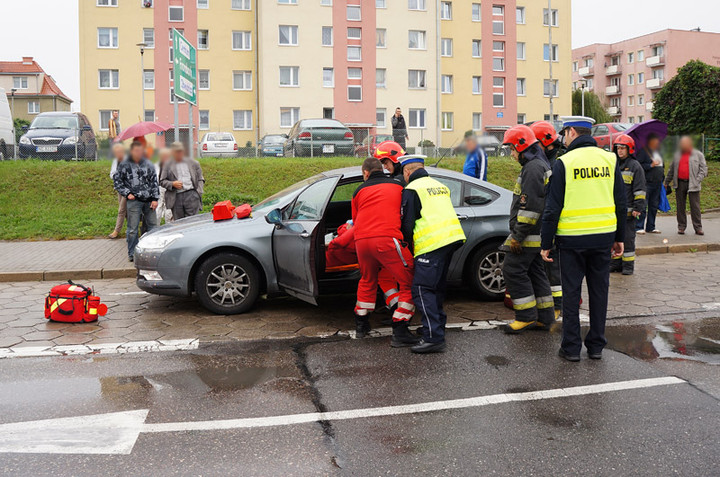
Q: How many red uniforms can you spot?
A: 2